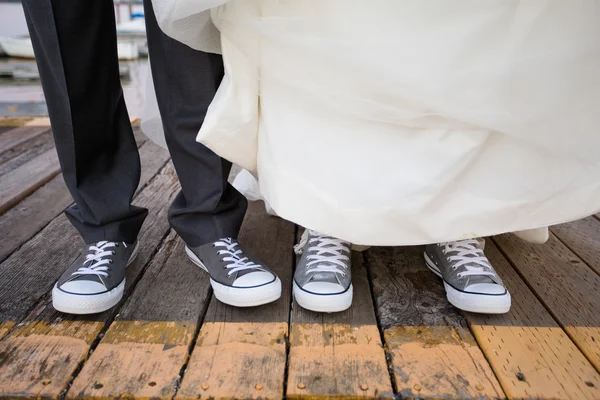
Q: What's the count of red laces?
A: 0